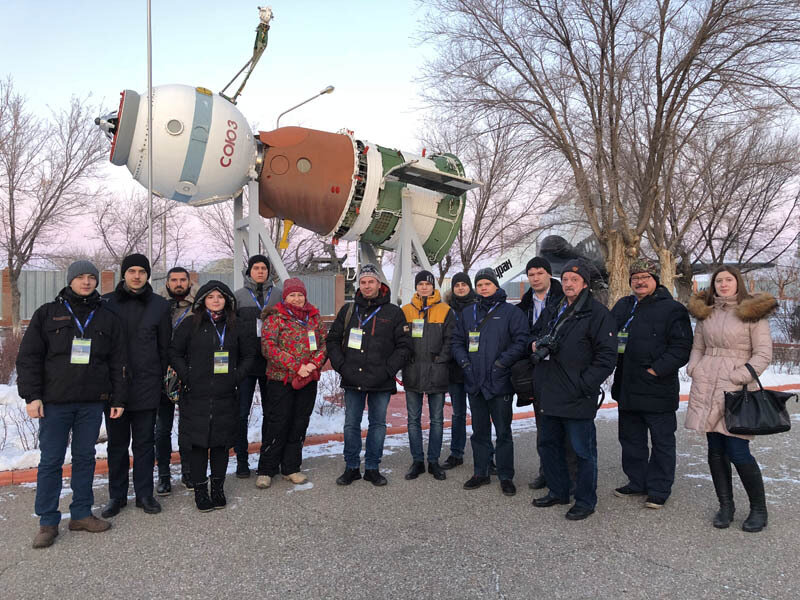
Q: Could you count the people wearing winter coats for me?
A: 14